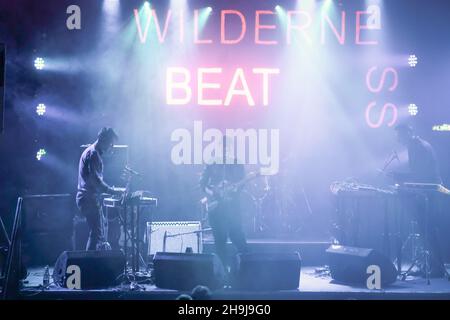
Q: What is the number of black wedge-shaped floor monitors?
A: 4